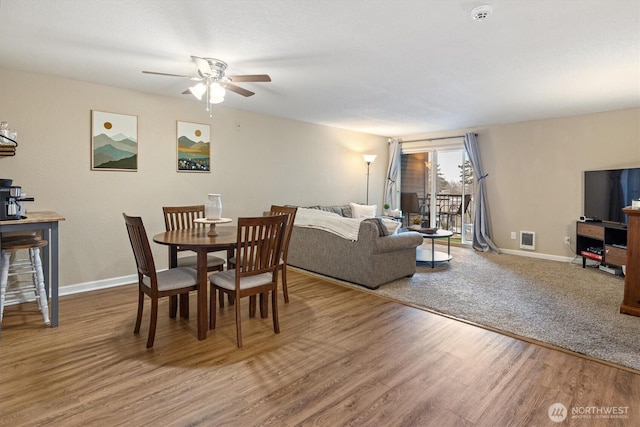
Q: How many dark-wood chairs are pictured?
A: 4